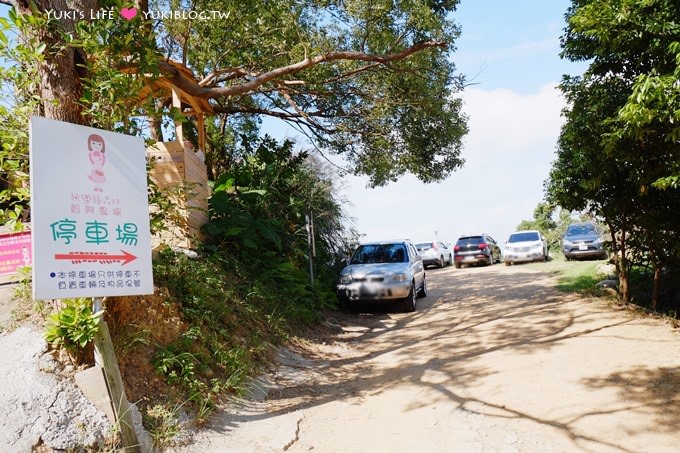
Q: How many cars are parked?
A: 5